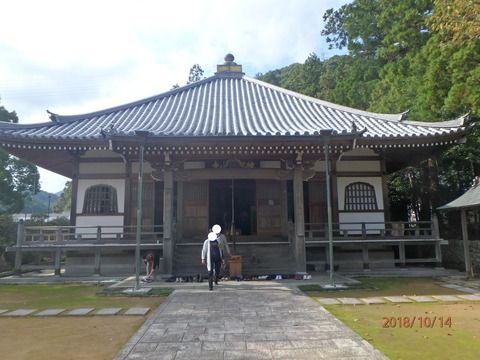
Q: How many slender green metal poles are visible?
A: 2